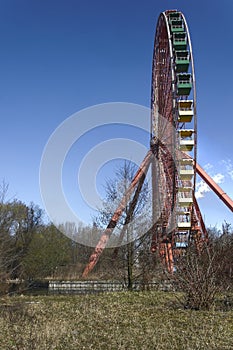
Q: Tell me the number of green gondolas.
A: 5